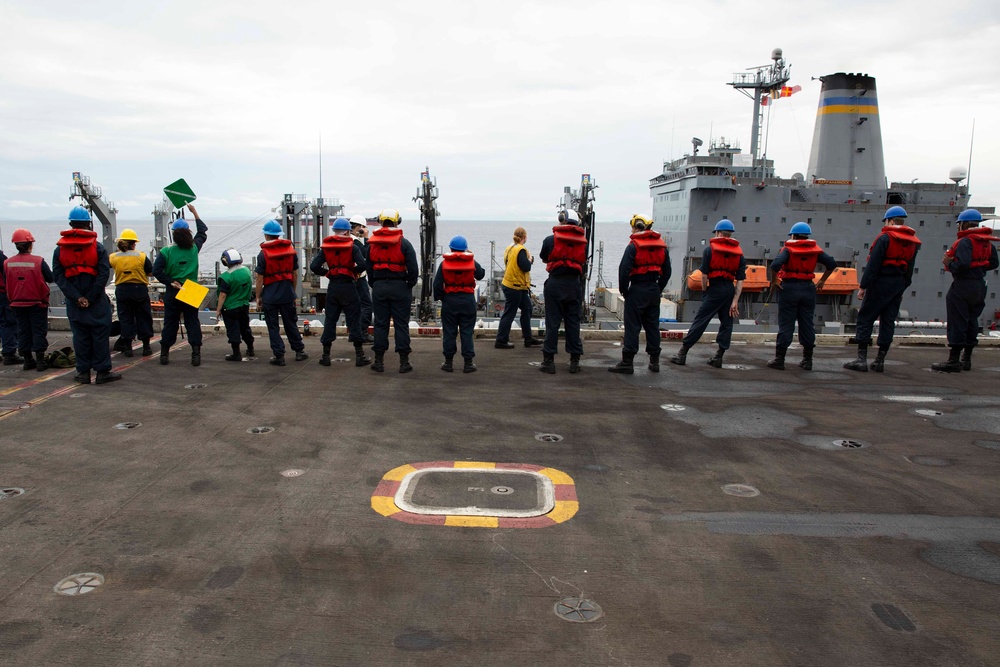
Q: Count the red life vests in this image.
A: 12